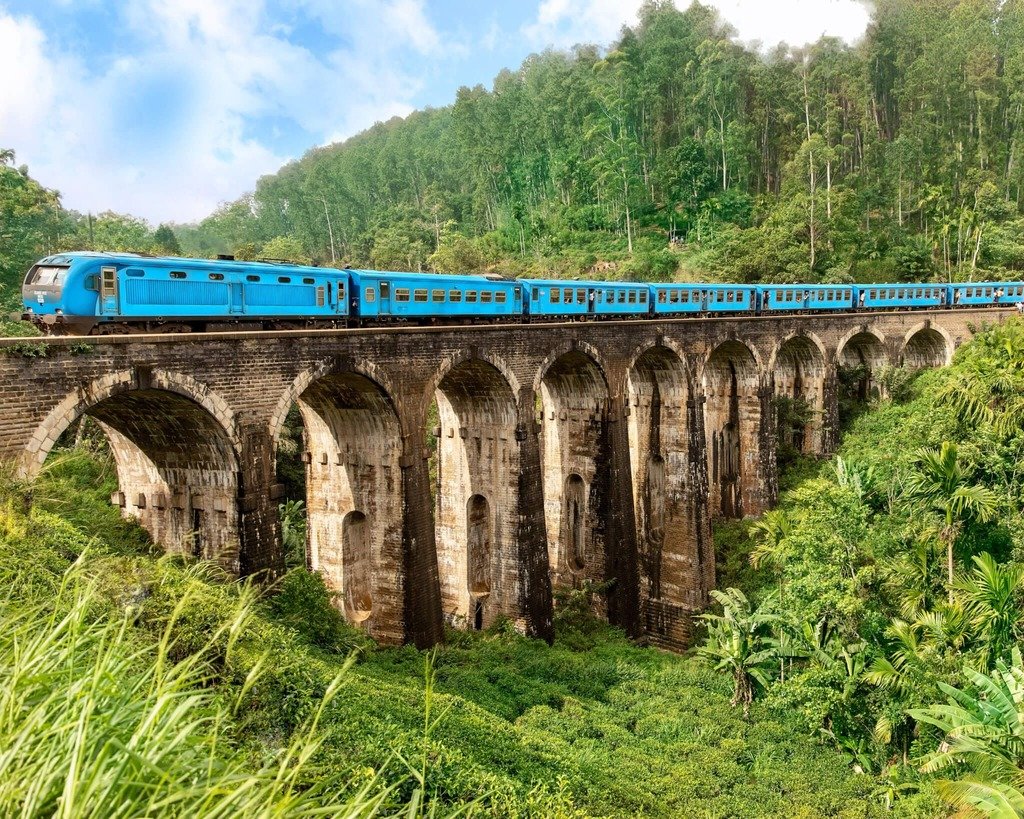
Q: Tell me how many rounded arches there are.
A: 9